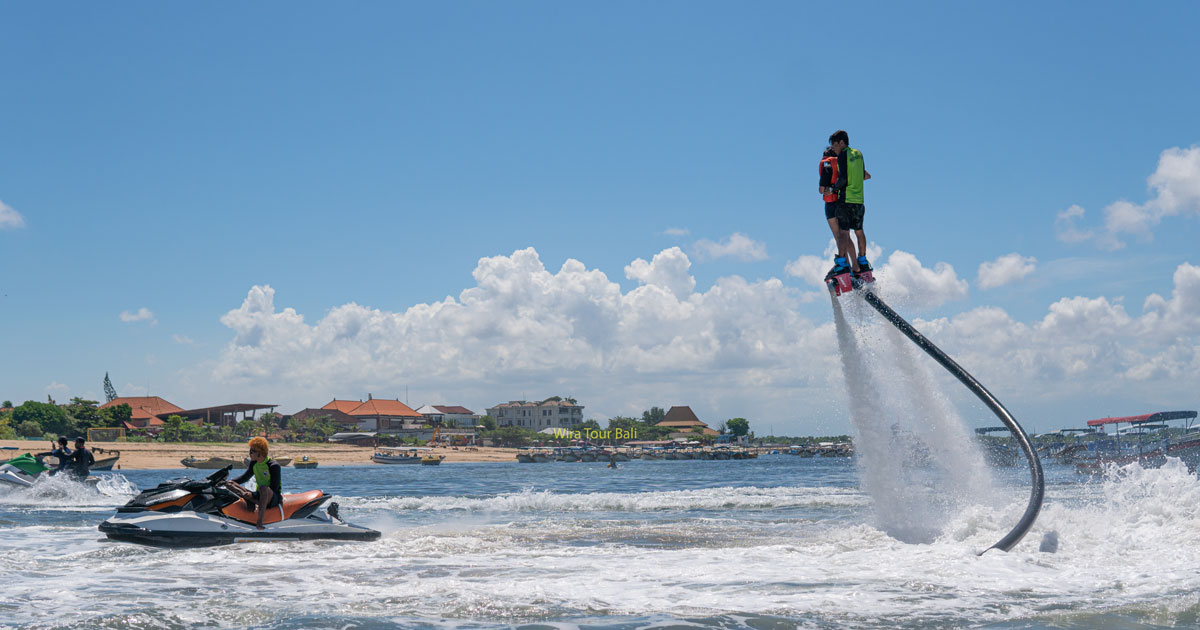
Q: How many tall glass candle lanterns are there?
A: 0